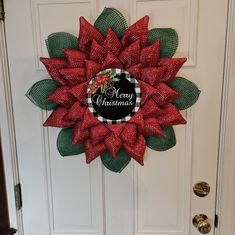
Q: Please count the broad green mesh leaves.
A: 8